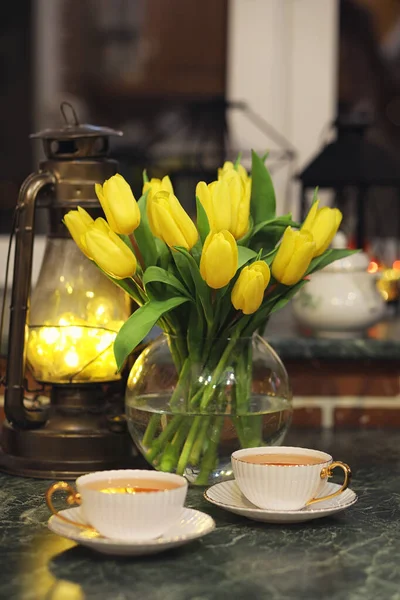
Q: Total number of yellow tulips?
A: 11